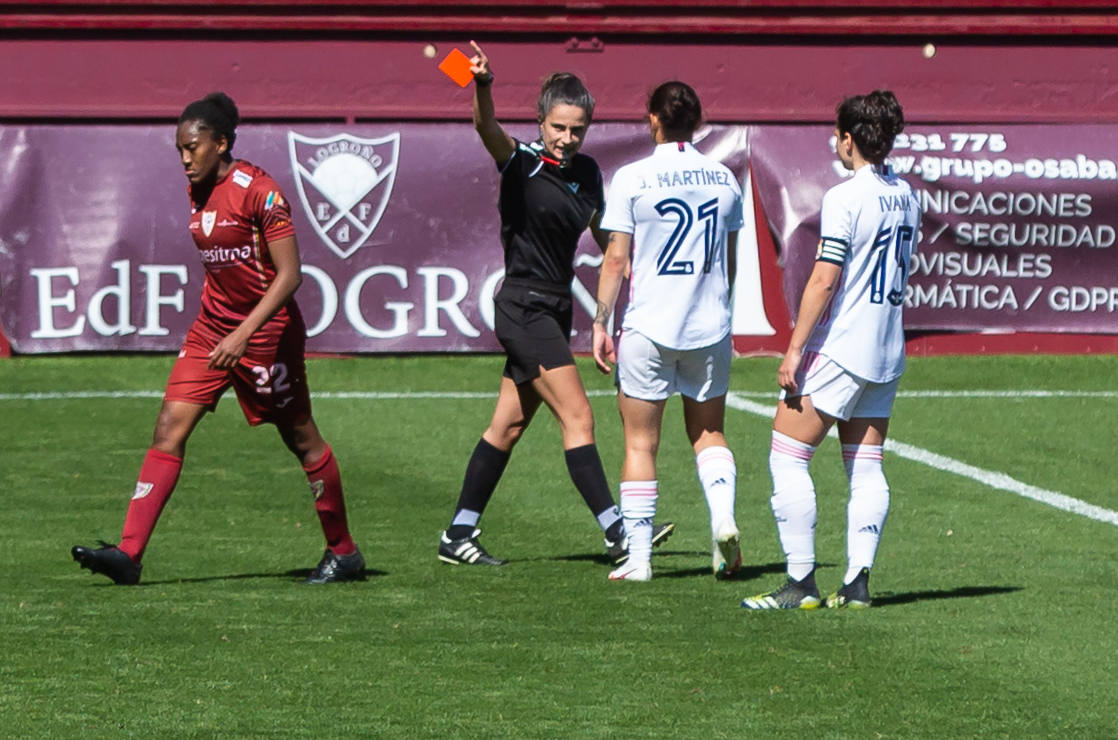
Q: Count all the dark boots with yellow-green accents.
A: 2